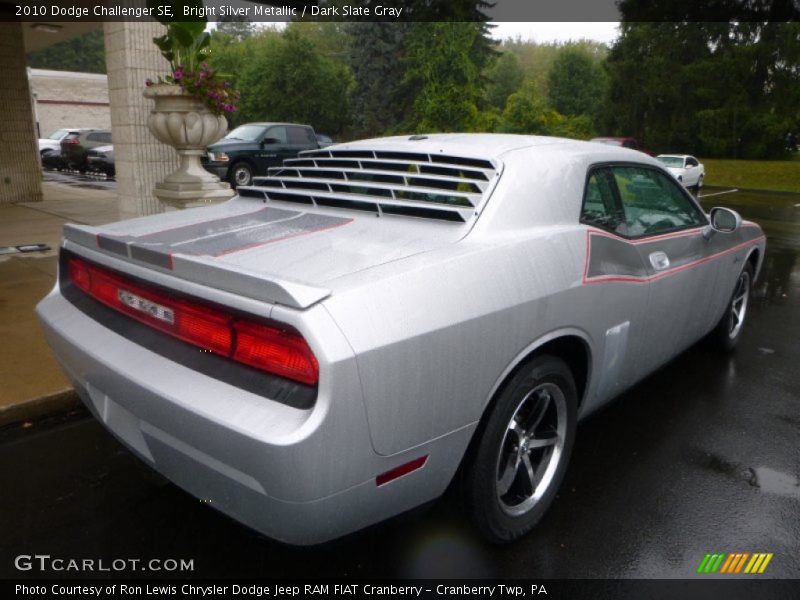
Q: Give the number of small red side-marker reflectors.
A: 1